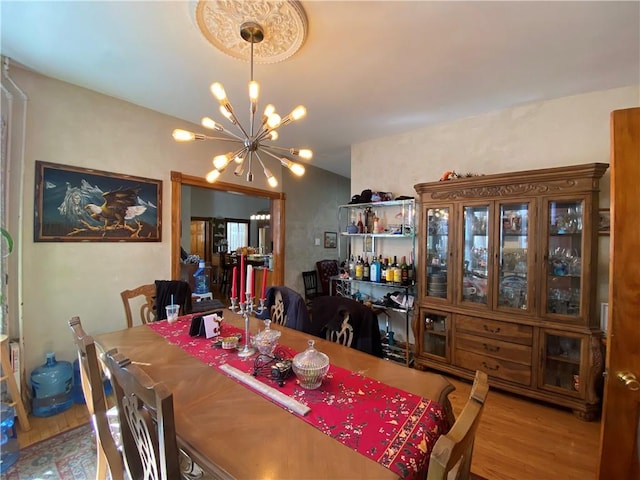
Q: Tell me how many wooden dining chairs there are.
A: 6